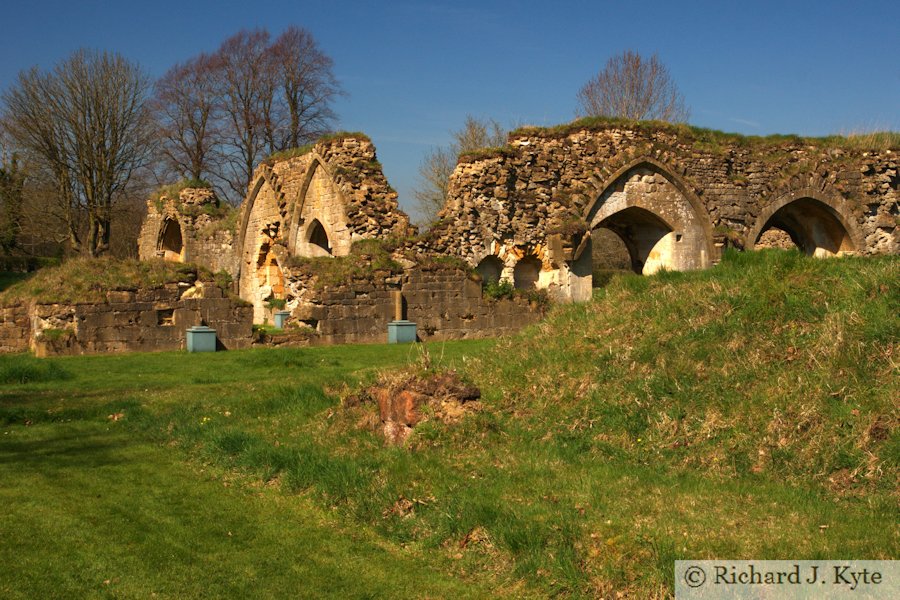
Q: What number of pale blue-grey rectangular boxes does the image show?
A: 3